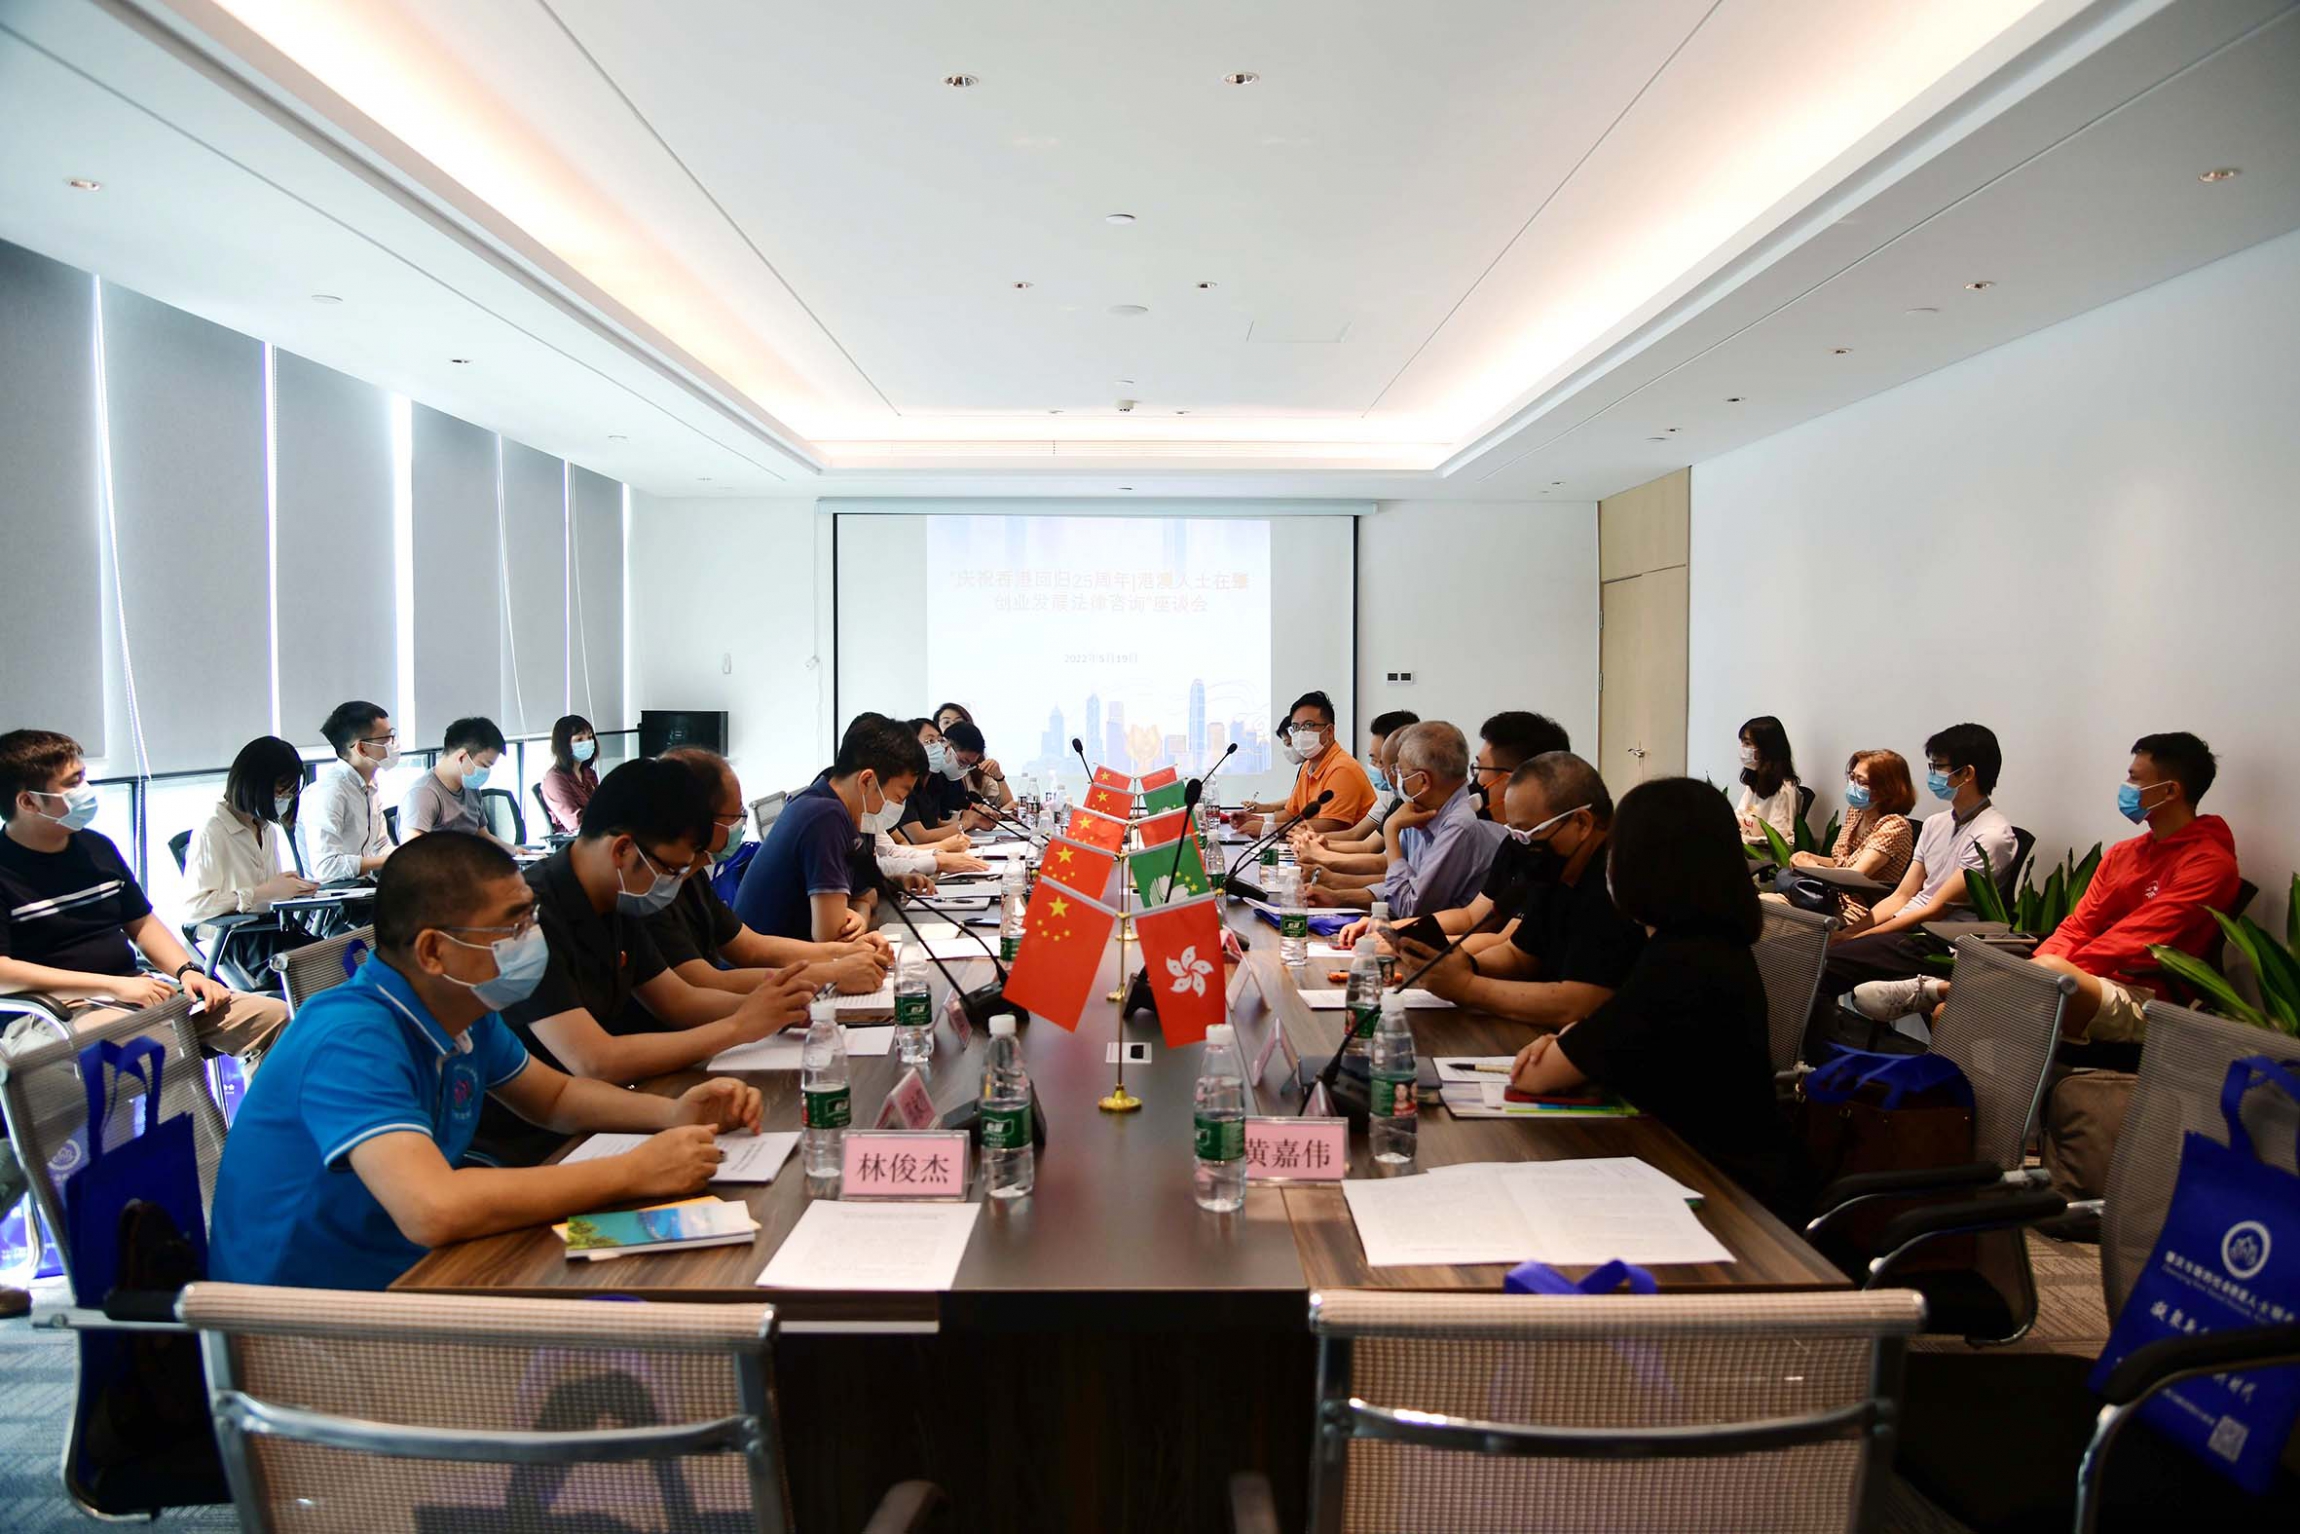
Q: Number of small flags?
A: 10